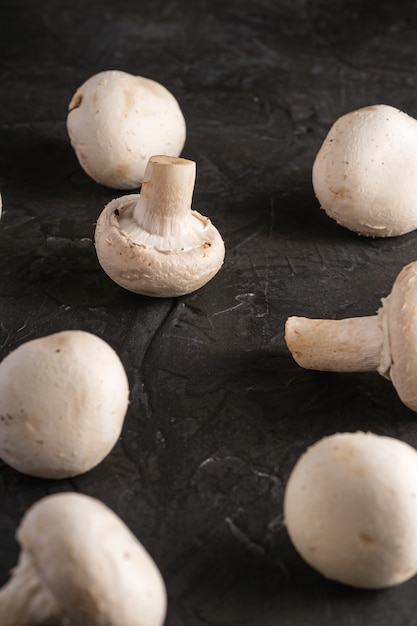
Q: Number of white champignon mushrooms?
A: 7